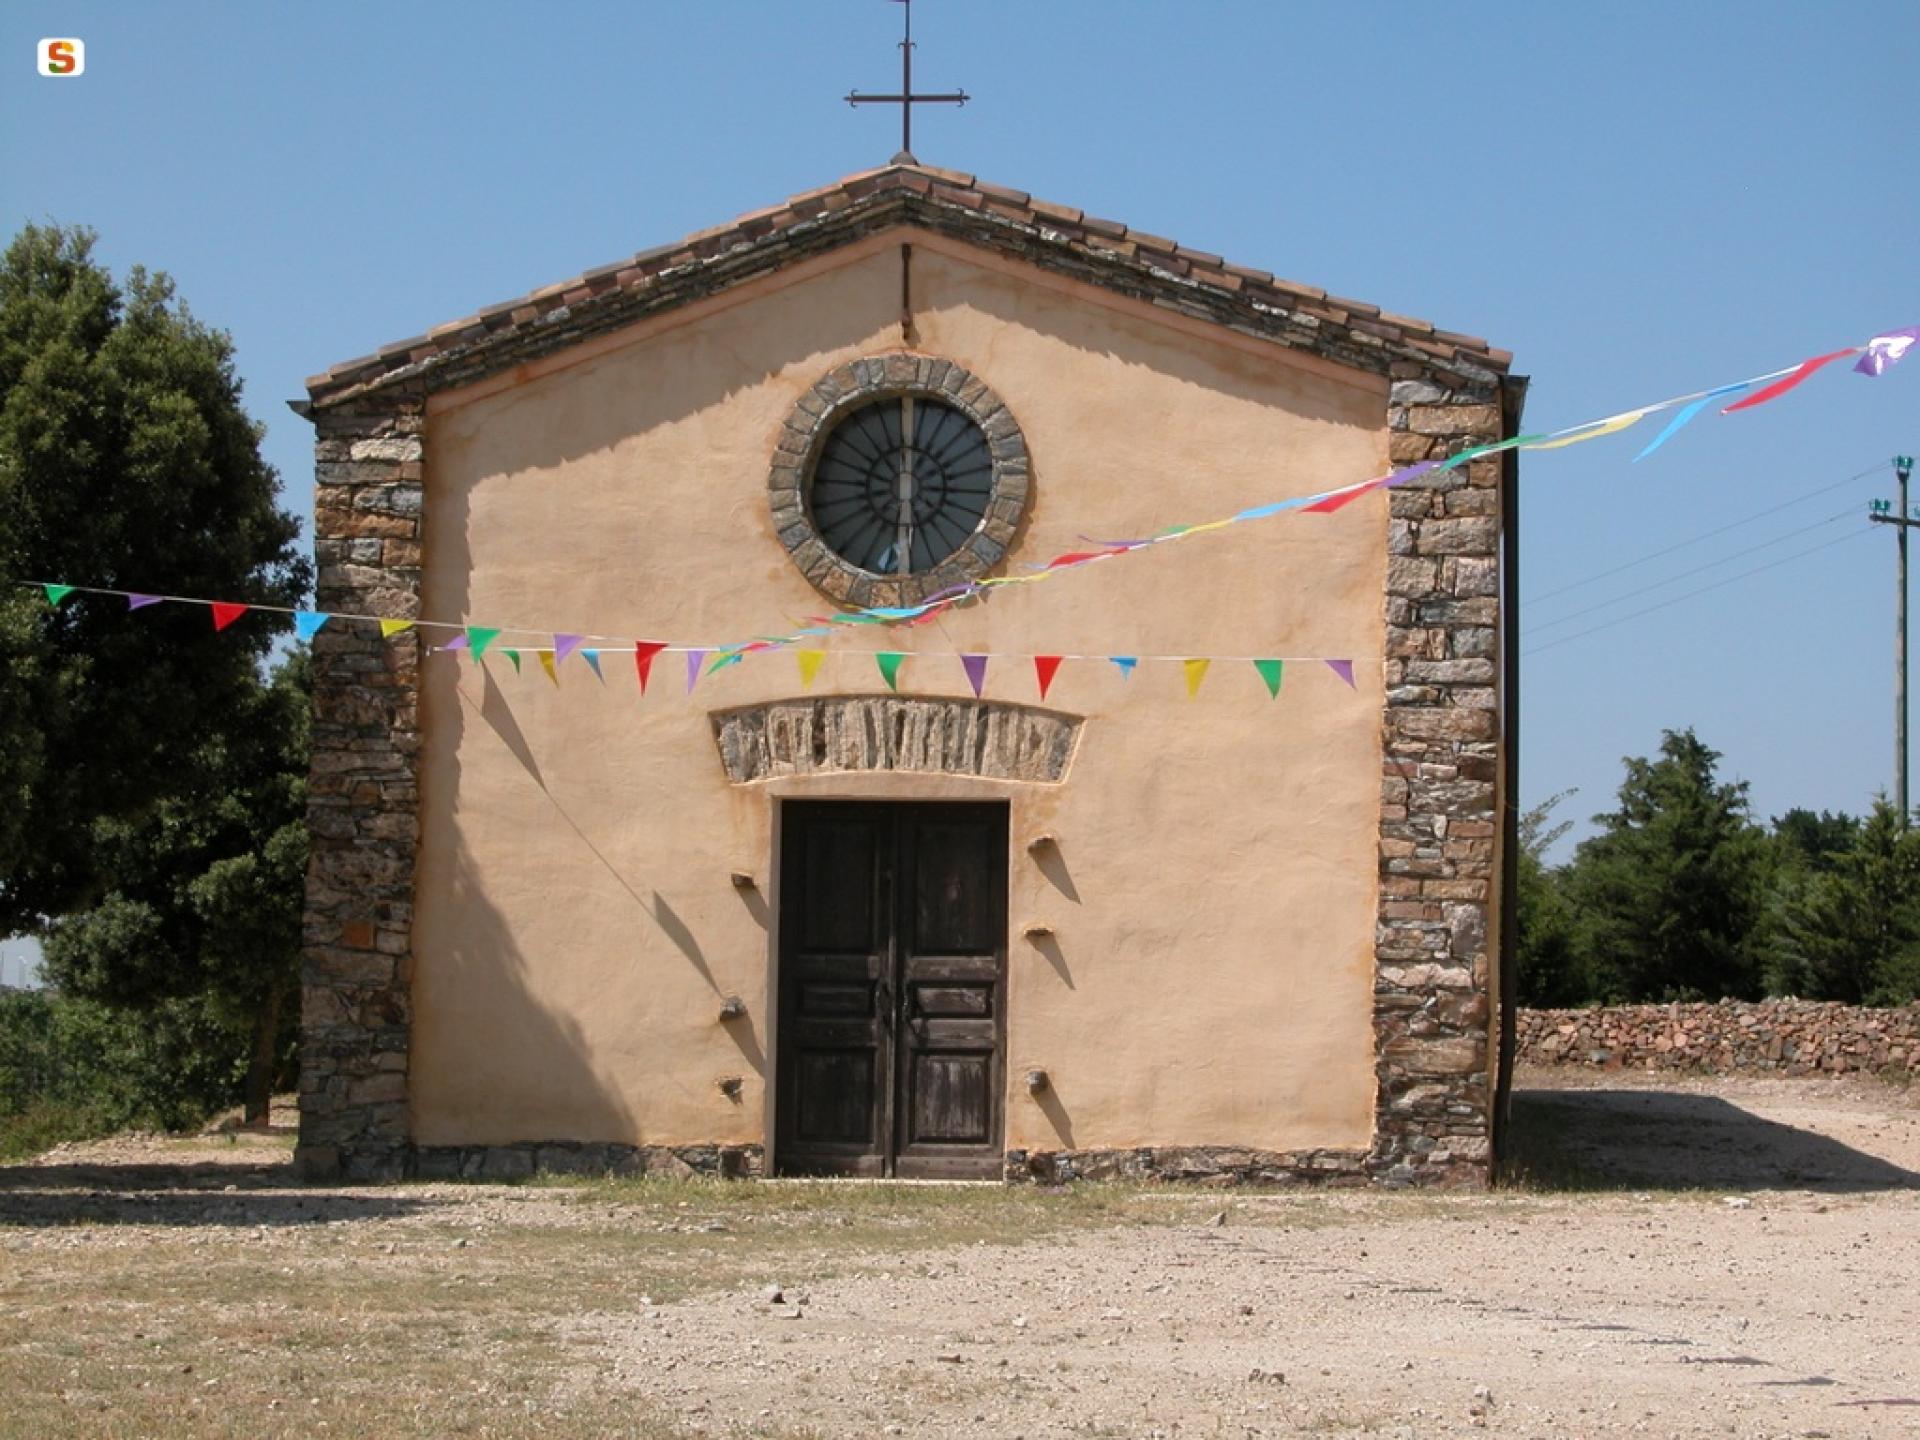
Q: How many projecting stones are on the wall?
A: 6